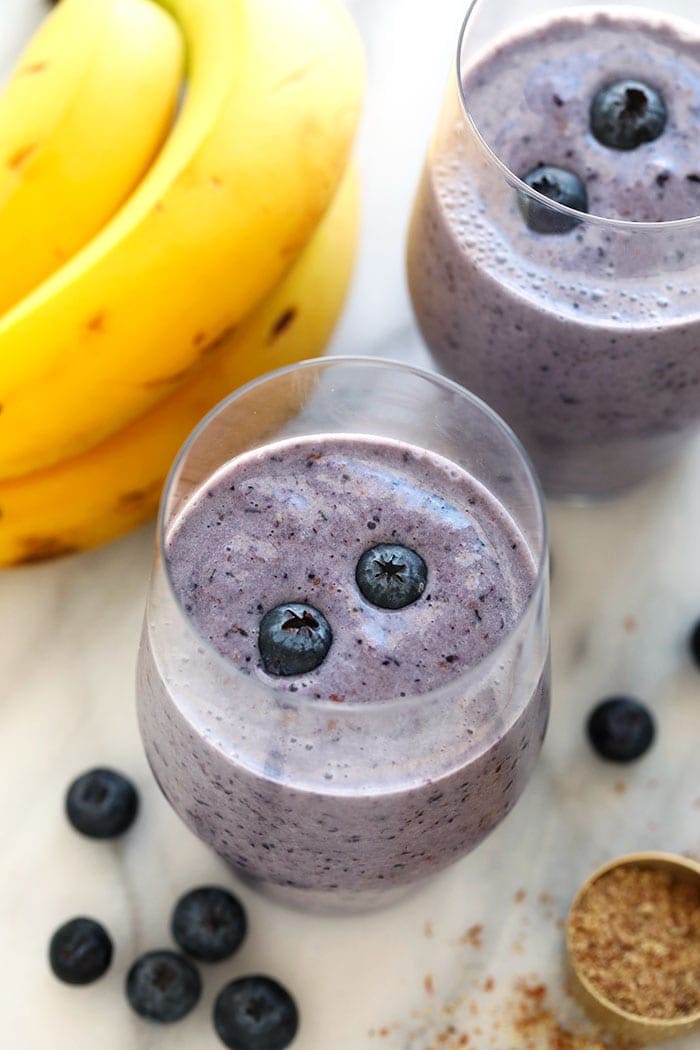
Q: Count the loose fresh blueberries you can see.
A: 7